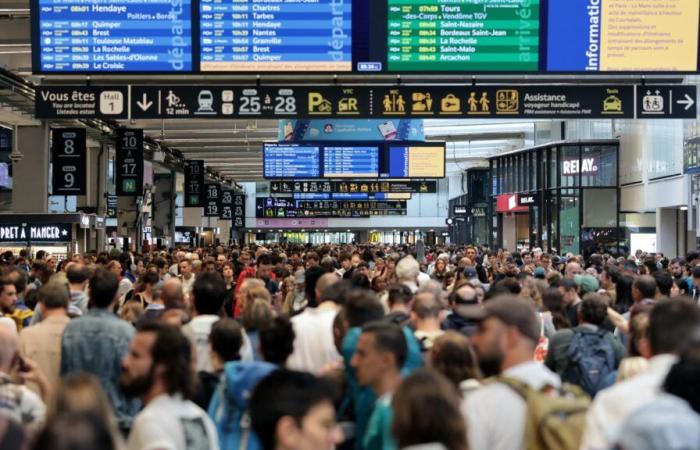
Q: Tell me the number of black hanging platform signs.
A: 6